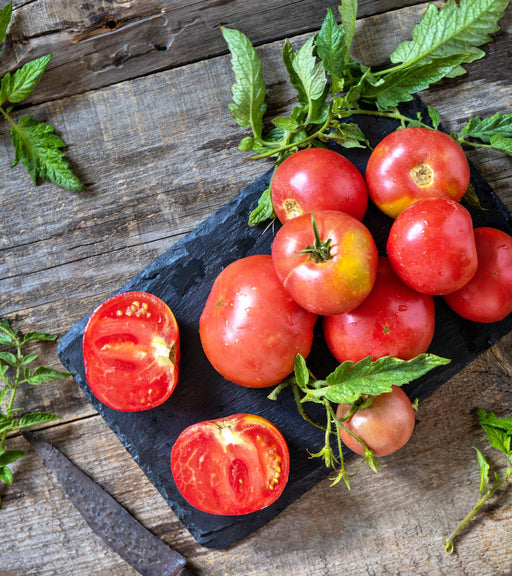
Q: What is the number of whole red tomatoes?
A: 8